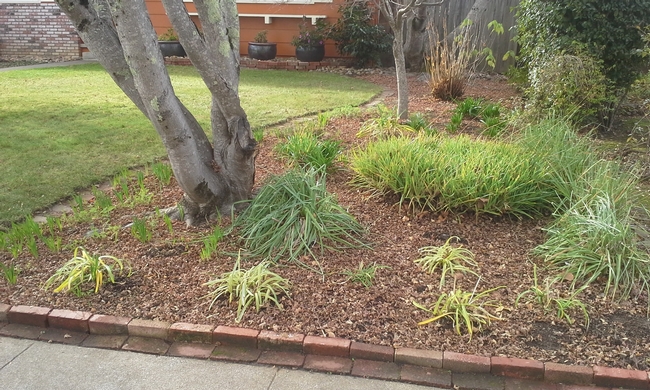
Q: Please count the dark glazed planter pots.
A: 3